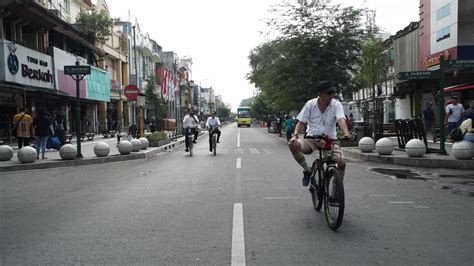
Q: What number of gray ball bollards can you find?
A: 11